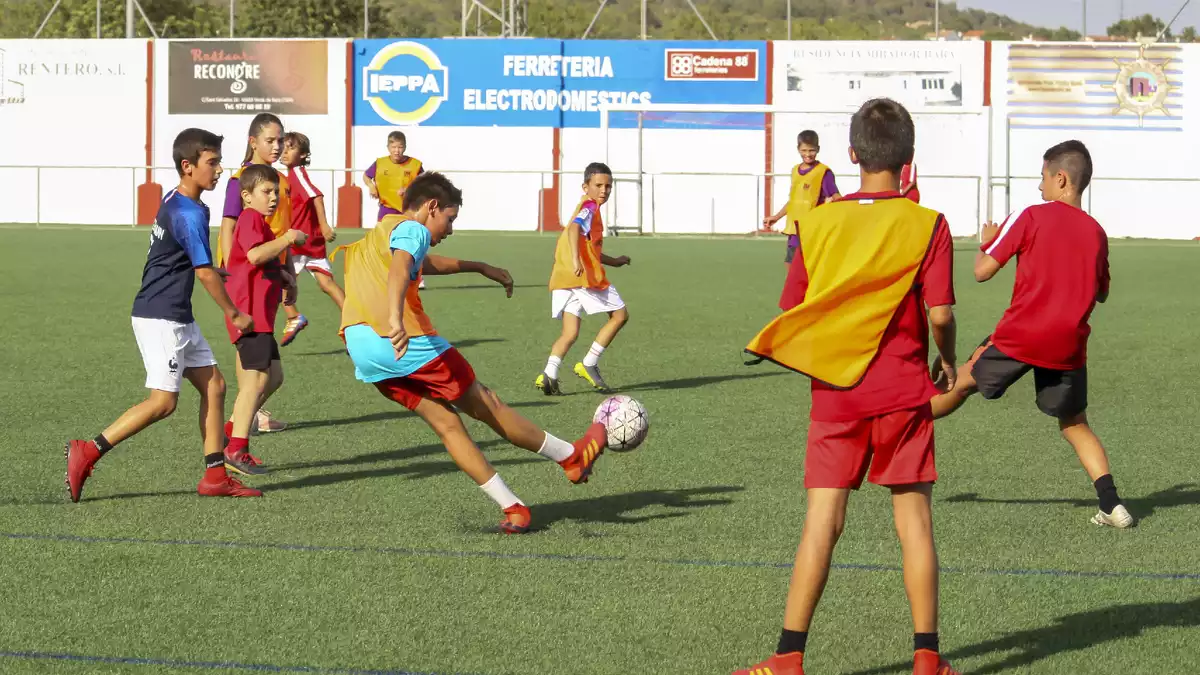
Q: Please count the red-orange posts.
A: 5